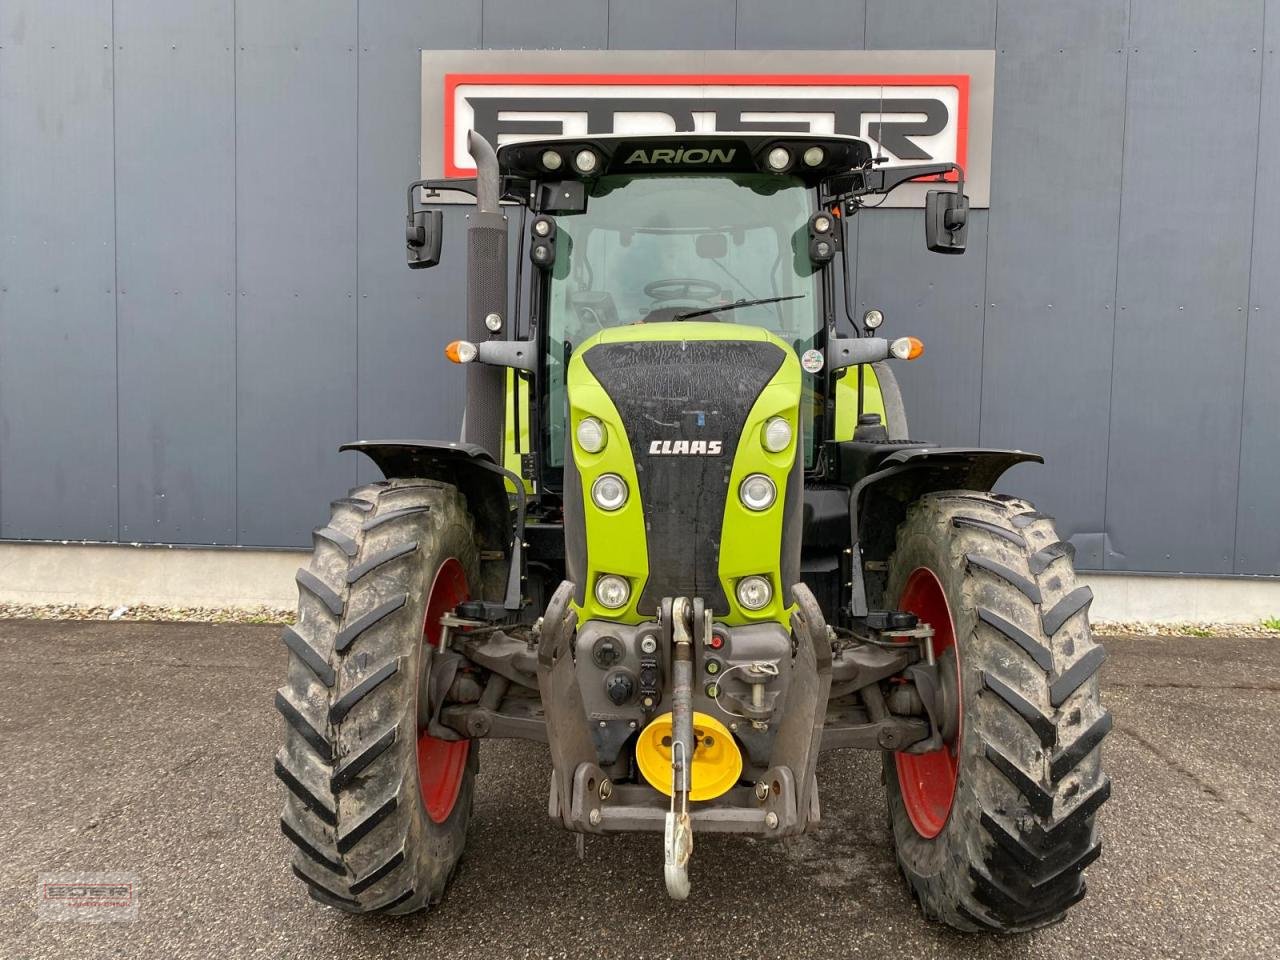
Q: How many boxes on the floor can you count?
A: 0